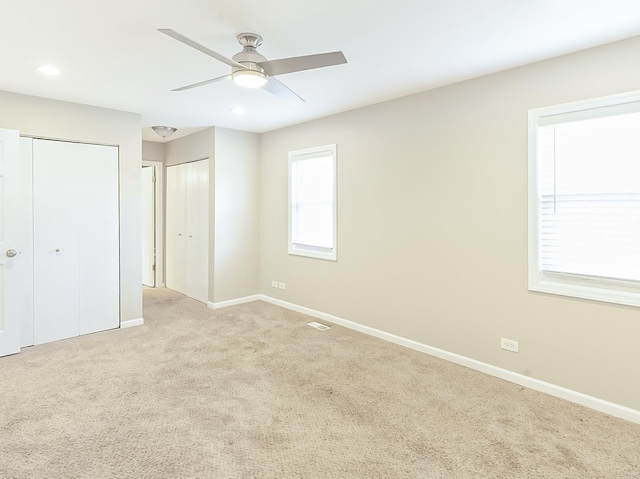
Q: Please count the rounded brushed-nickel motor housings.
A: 1